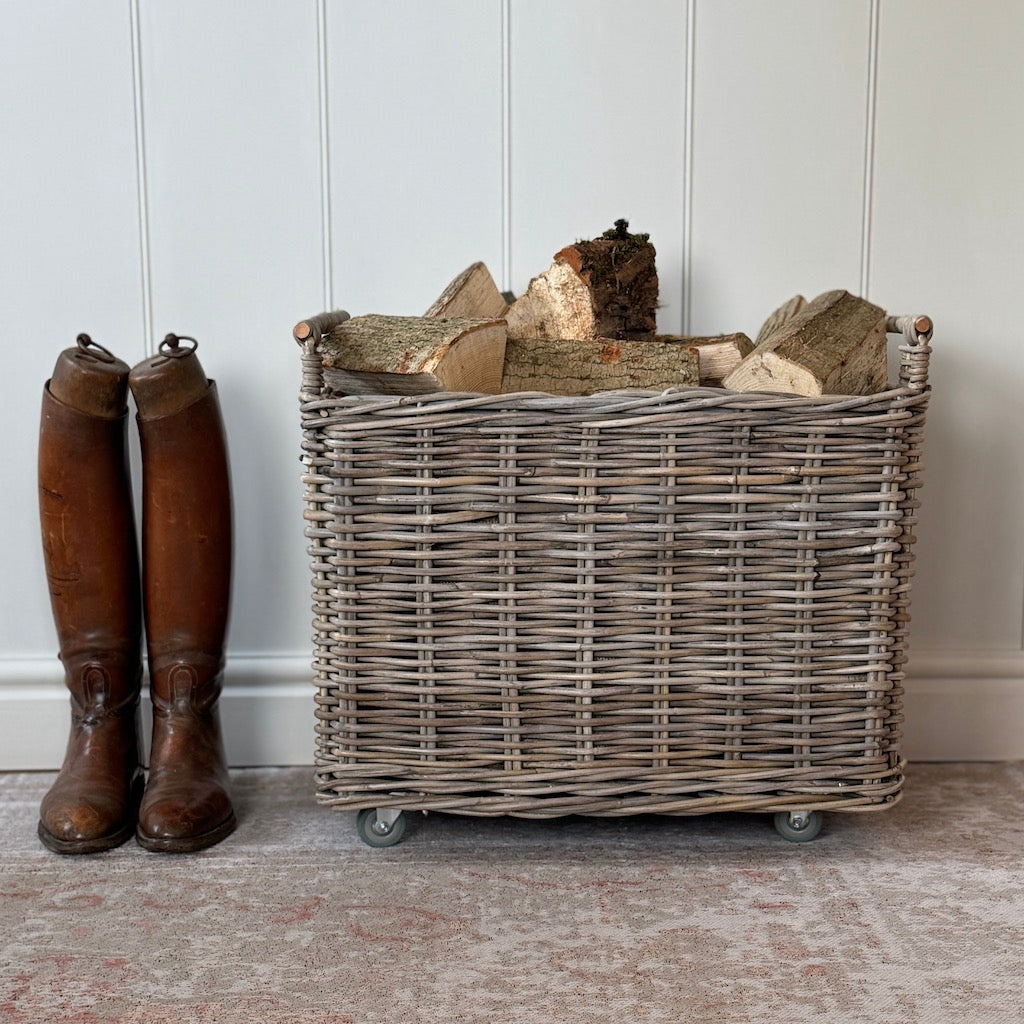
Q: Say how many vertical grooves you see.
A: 5